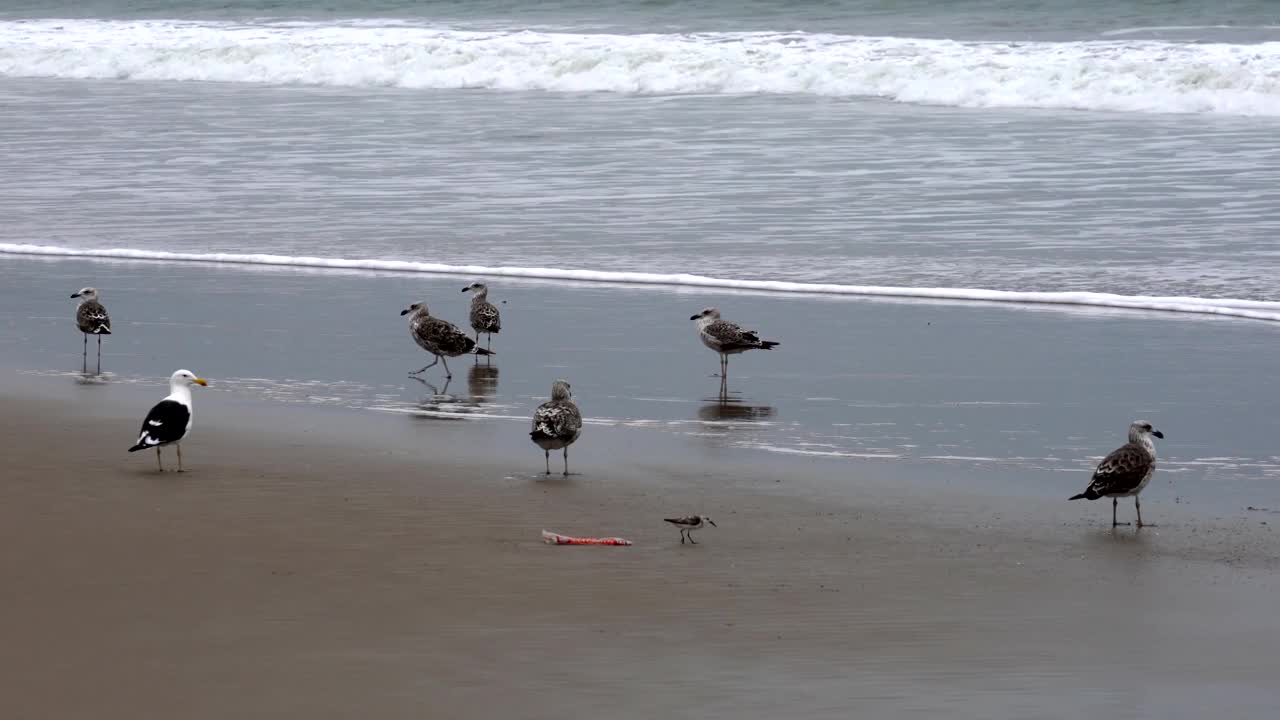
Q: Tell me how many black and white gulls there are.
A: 1